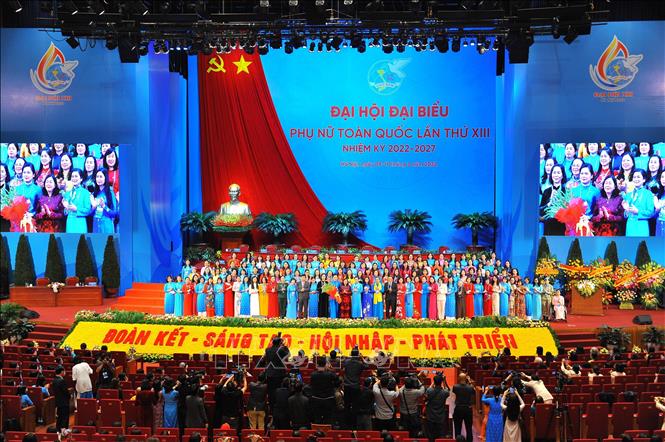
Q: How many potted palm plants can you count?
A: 5